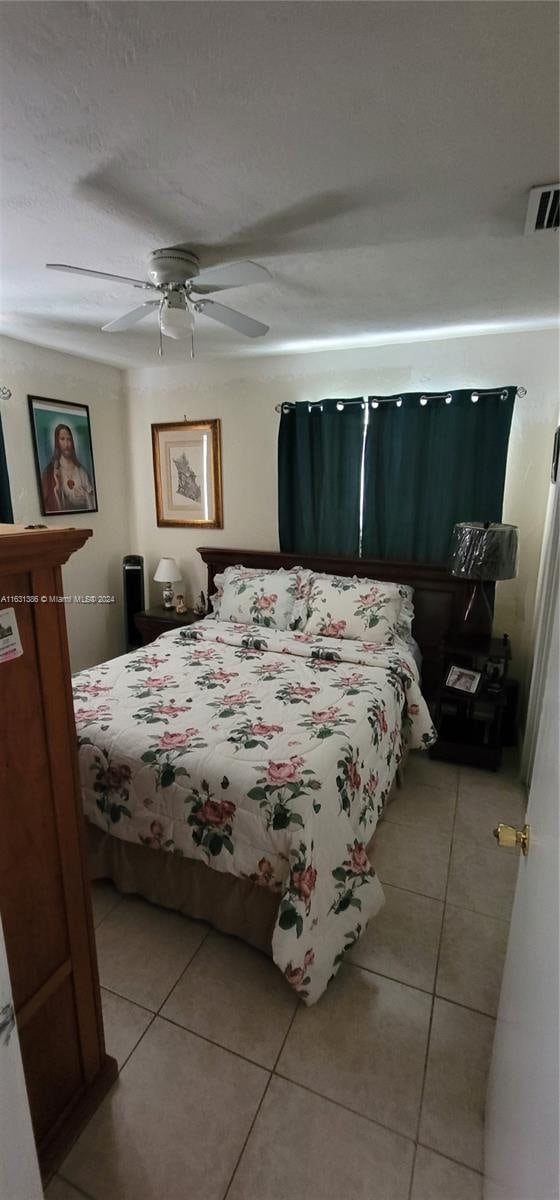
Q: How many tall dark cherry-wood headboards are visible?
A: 1